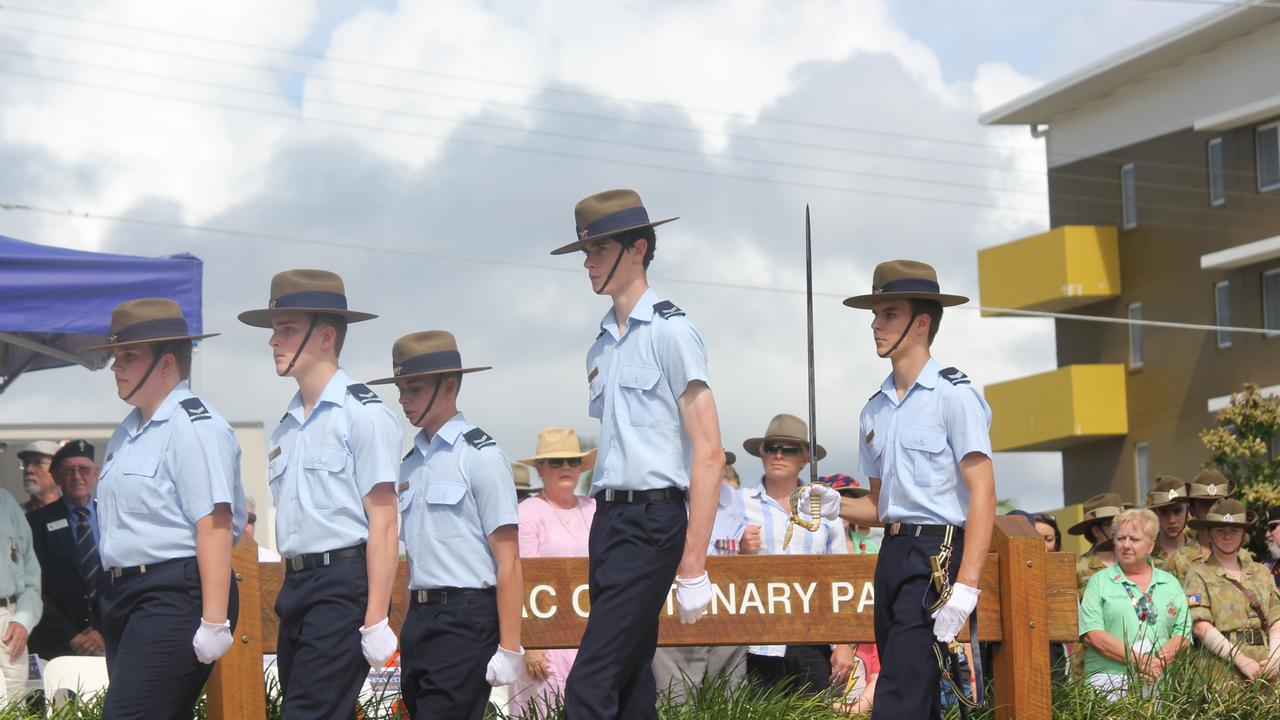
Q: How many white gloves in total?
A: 6